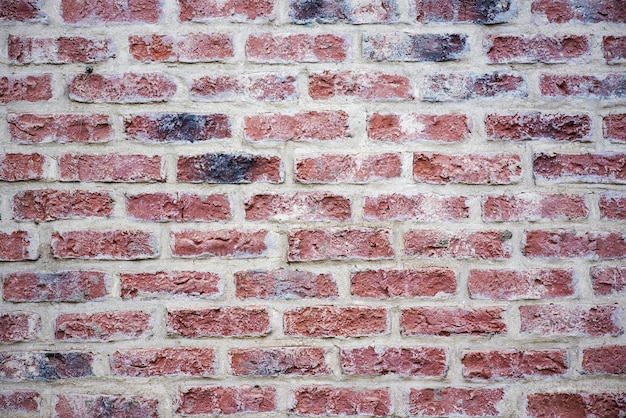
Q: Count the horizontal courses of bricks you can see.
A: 11